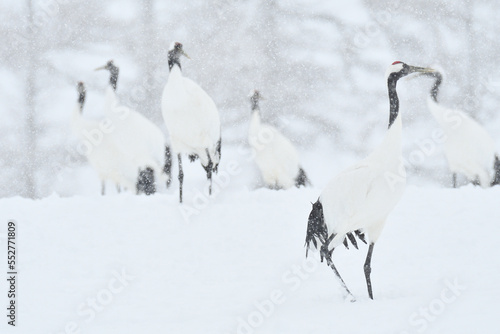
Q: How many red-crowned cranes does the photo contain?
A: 6